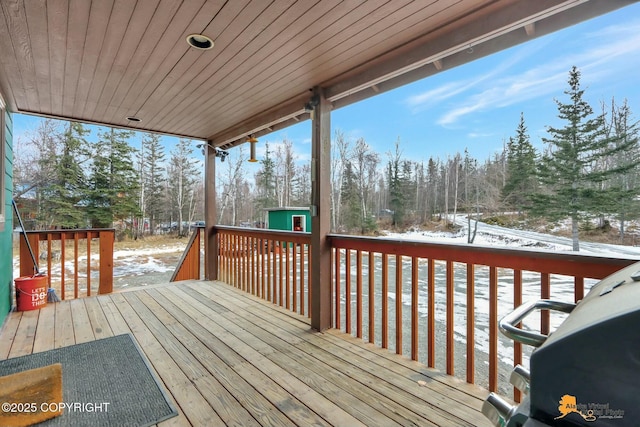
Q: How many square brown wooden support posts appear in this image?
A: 2